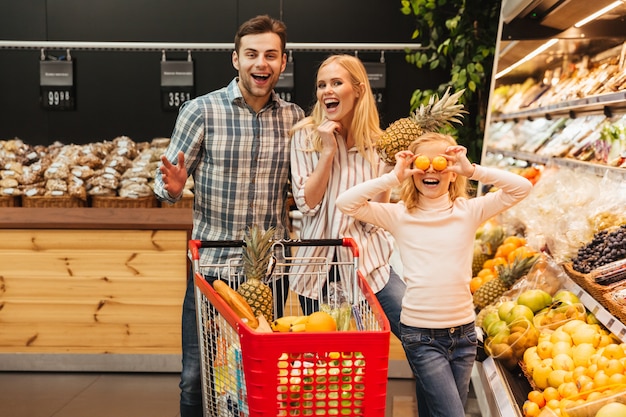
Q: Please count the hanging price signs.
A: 4